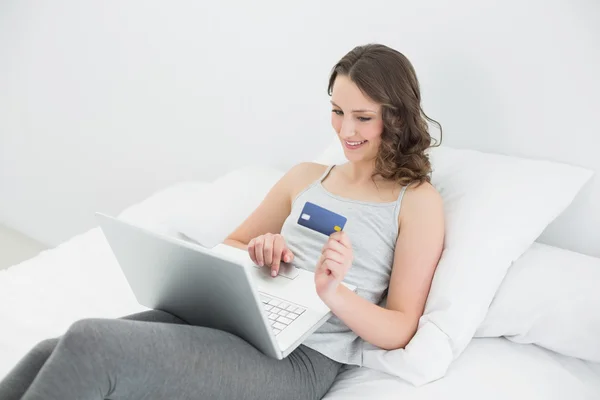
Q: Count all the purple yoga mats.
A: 0